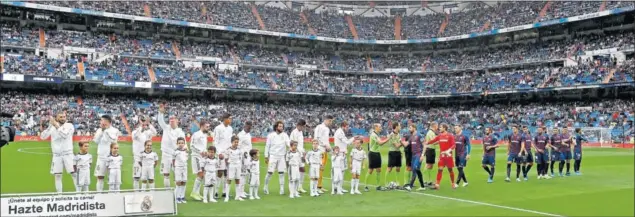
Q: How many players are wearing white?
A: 11